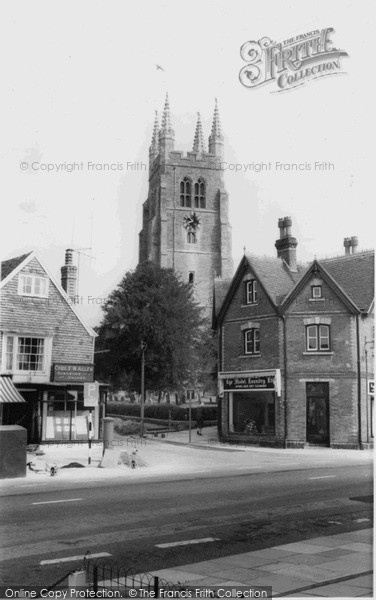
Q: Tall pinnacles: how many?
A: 4